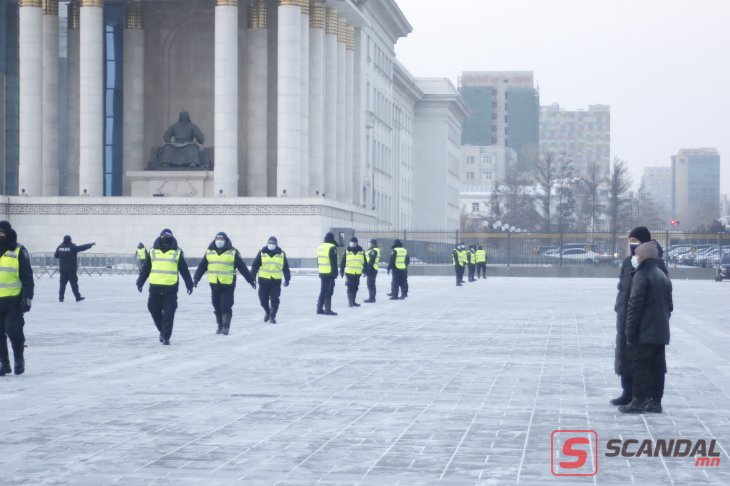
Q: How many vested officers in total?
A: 13